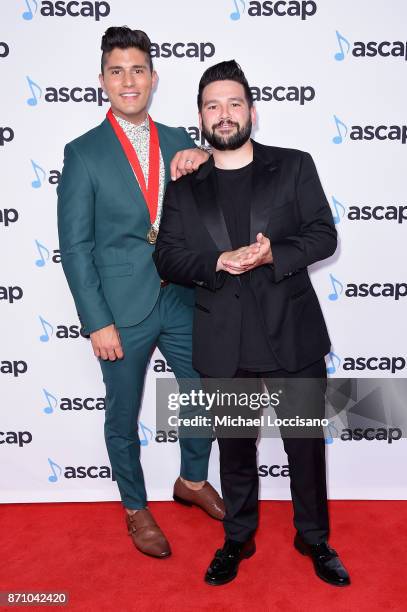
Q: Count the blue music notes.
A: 15